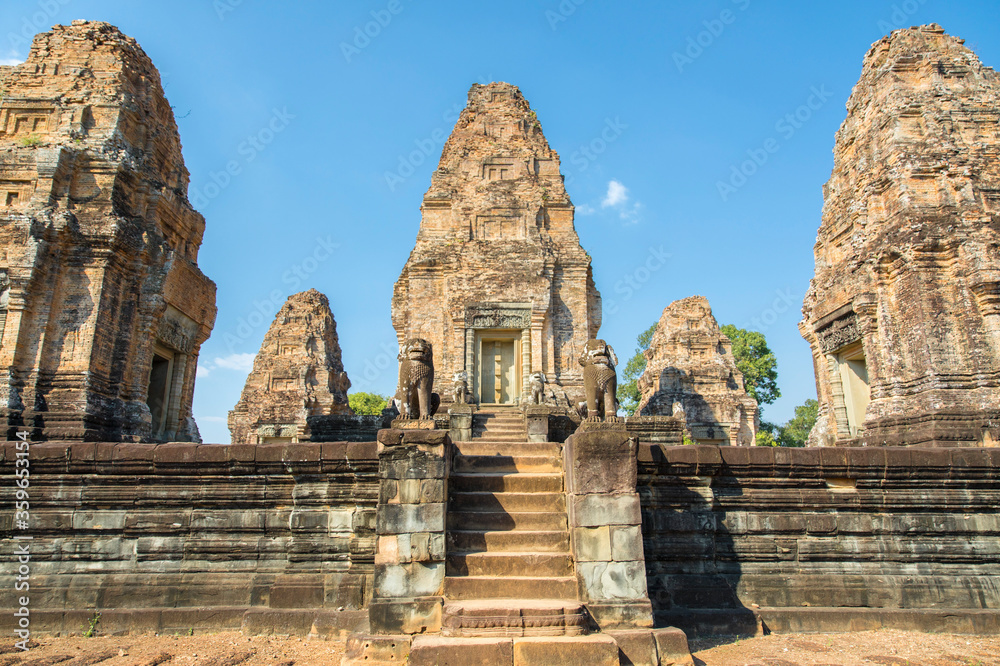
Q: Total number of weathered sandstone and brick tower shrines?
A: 5